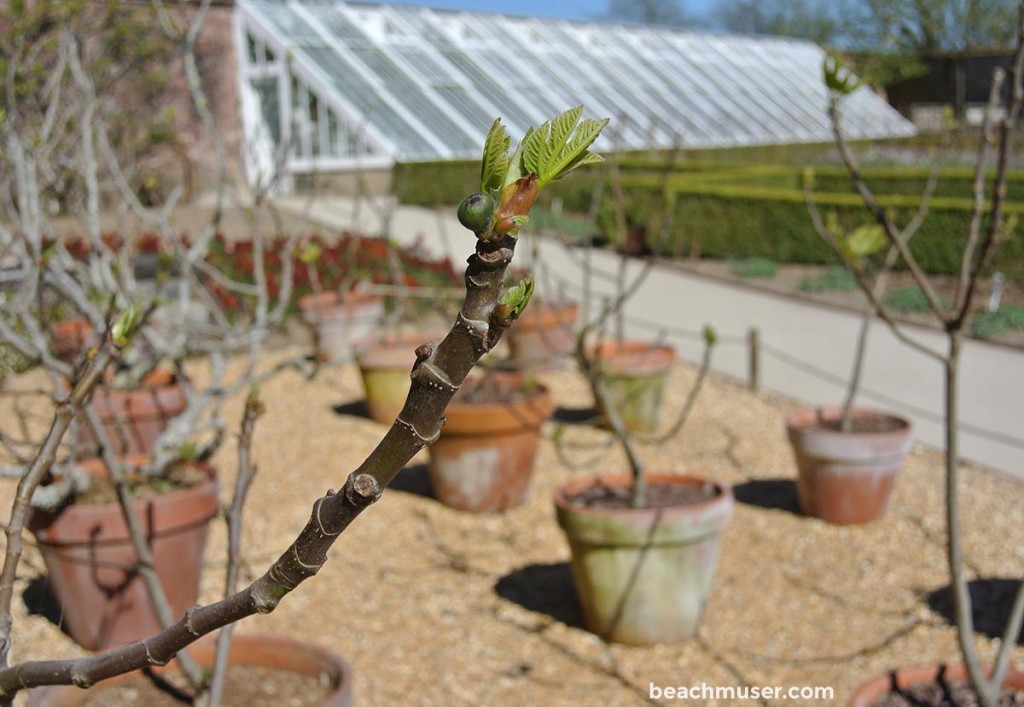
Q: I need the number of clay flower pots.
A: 12